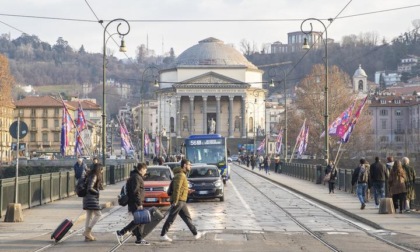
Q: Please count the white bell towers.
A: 1